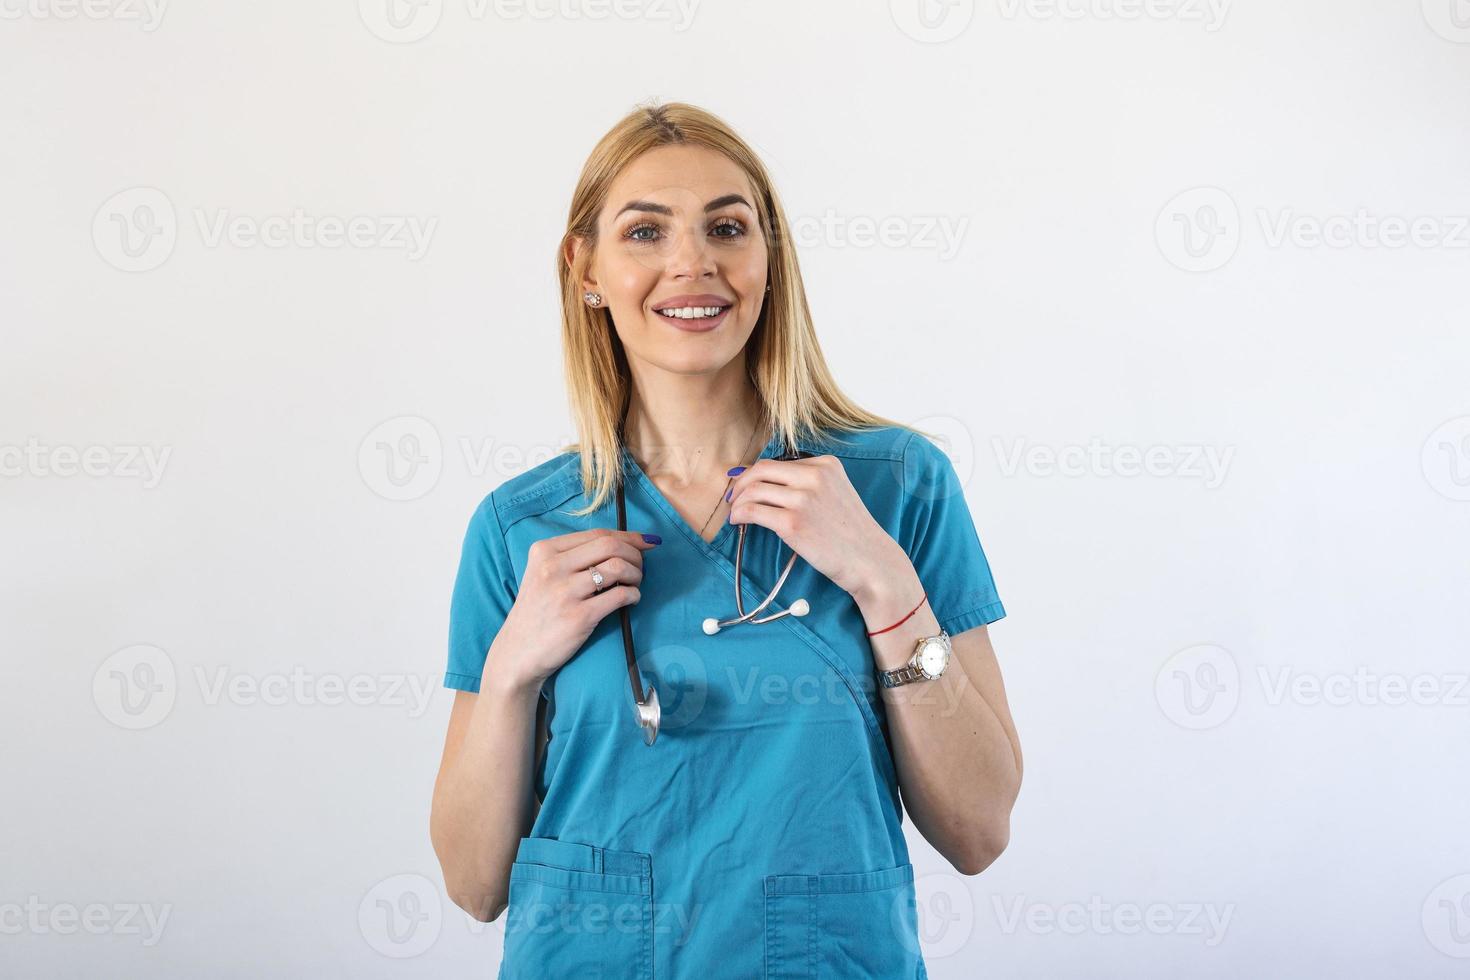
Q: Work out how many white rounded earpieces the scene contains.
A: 2